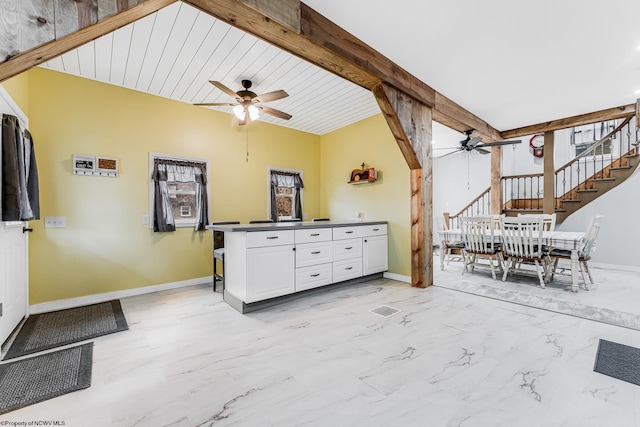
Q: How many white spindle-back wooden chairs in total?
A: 6